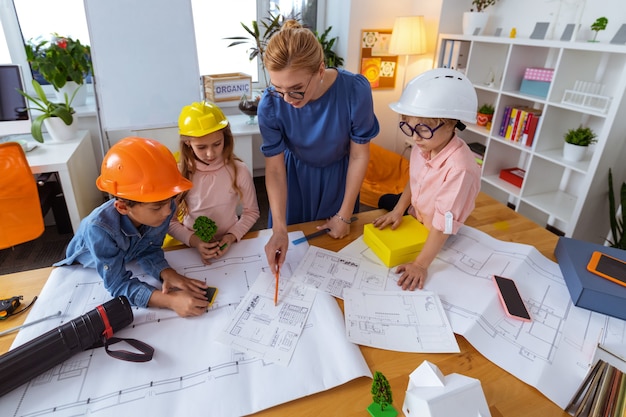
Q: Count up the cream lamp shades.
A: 1